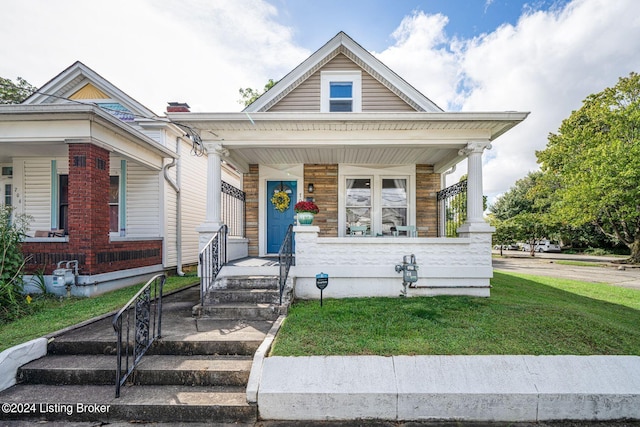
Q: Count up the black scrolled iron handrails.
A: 3